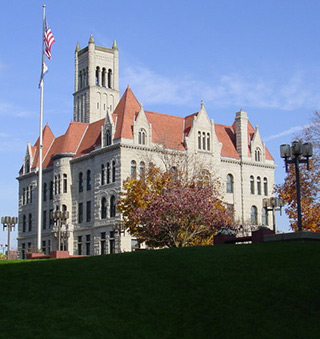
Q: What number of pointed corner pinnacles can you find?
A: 3